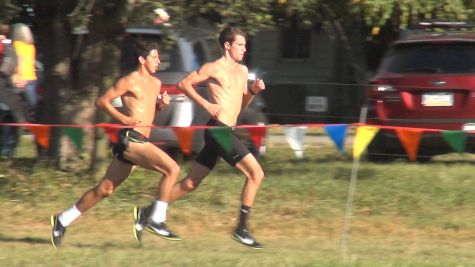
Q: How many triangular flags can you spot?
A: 11